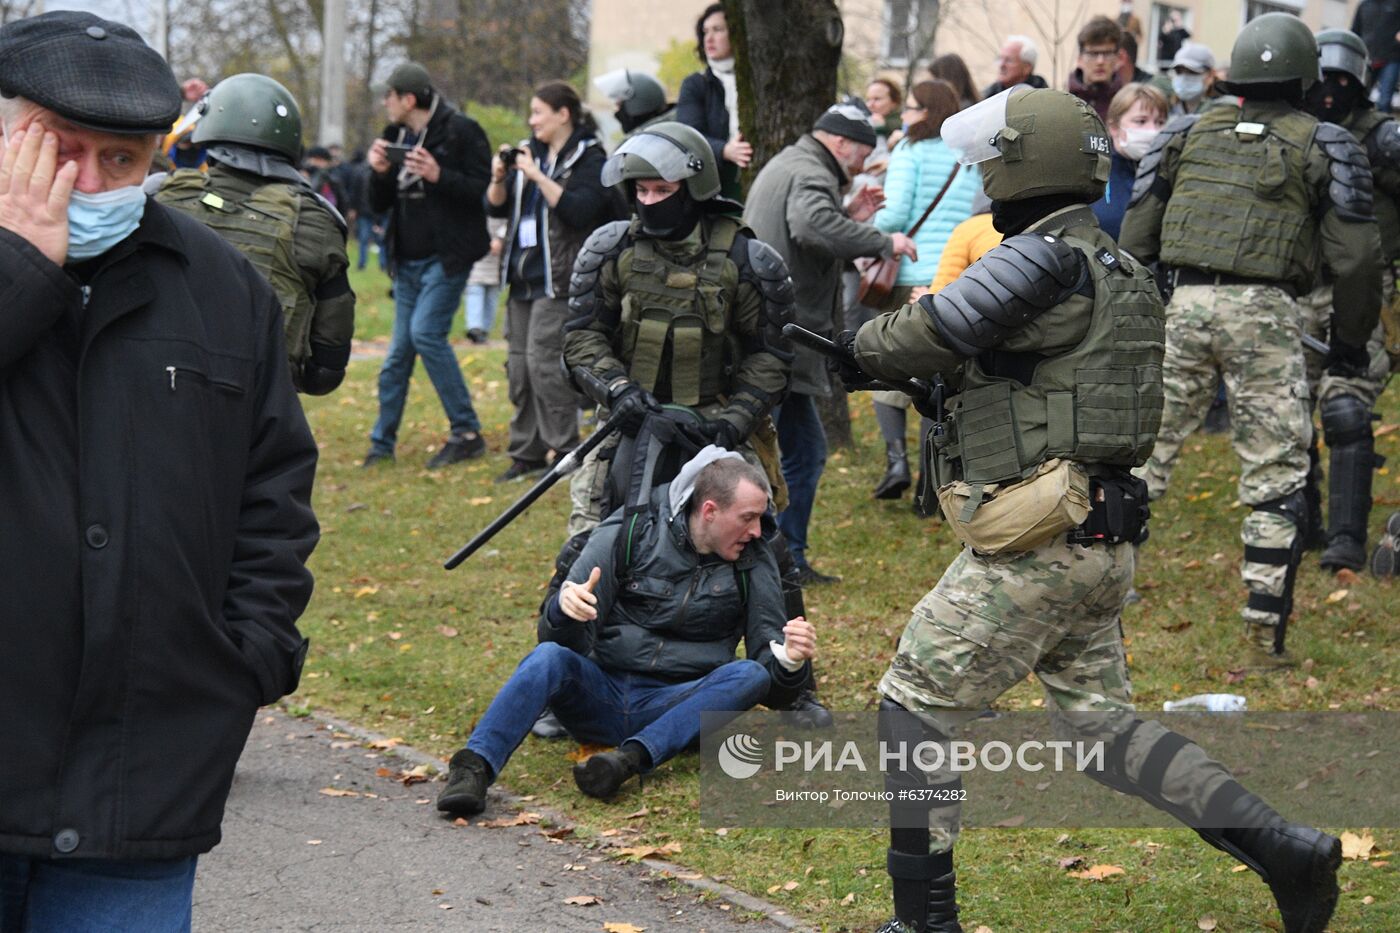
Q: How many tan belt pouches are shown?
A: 1